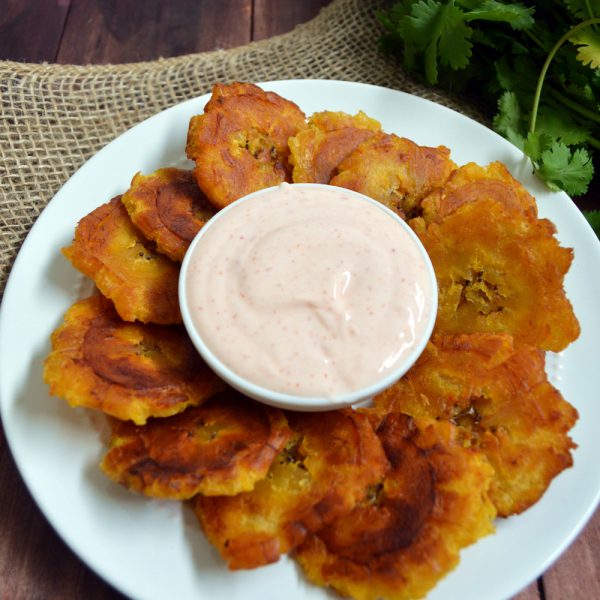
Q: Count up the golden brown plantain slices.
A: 12